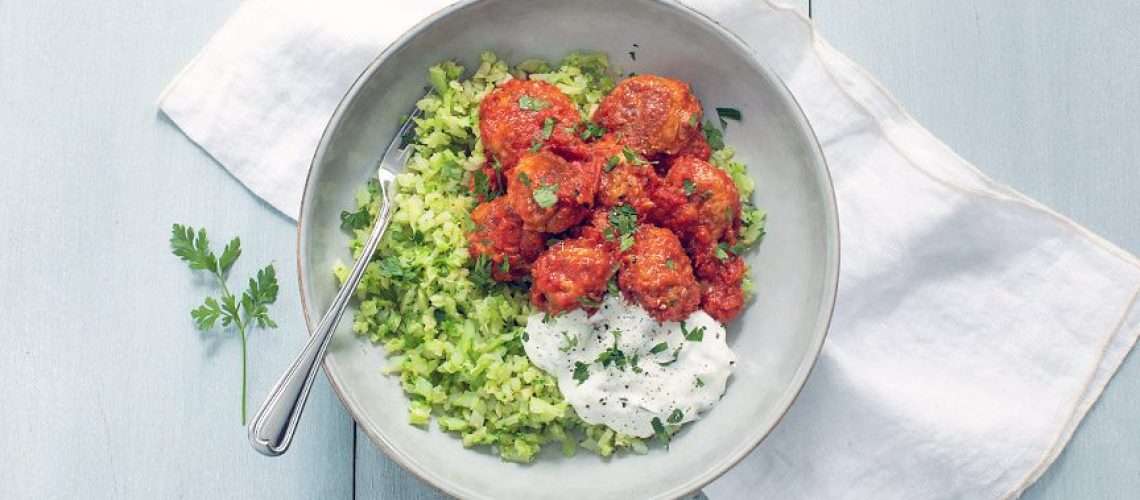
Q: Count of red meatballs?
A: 8